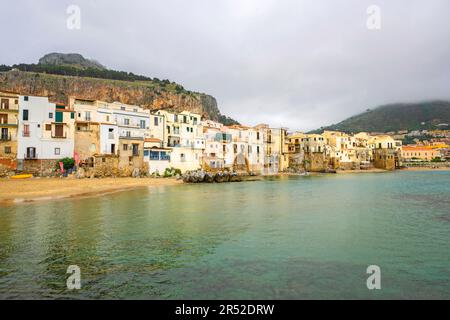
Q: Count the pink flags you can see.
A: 2